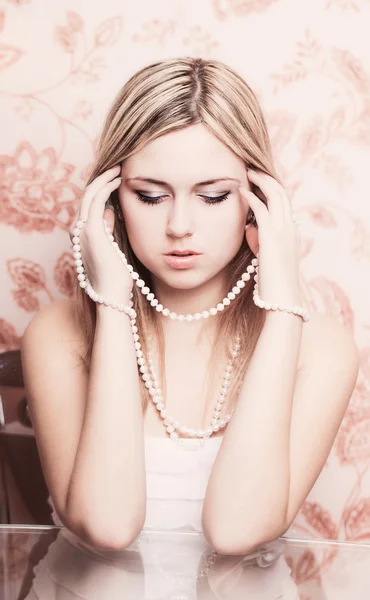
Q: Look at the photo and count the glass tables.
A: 1